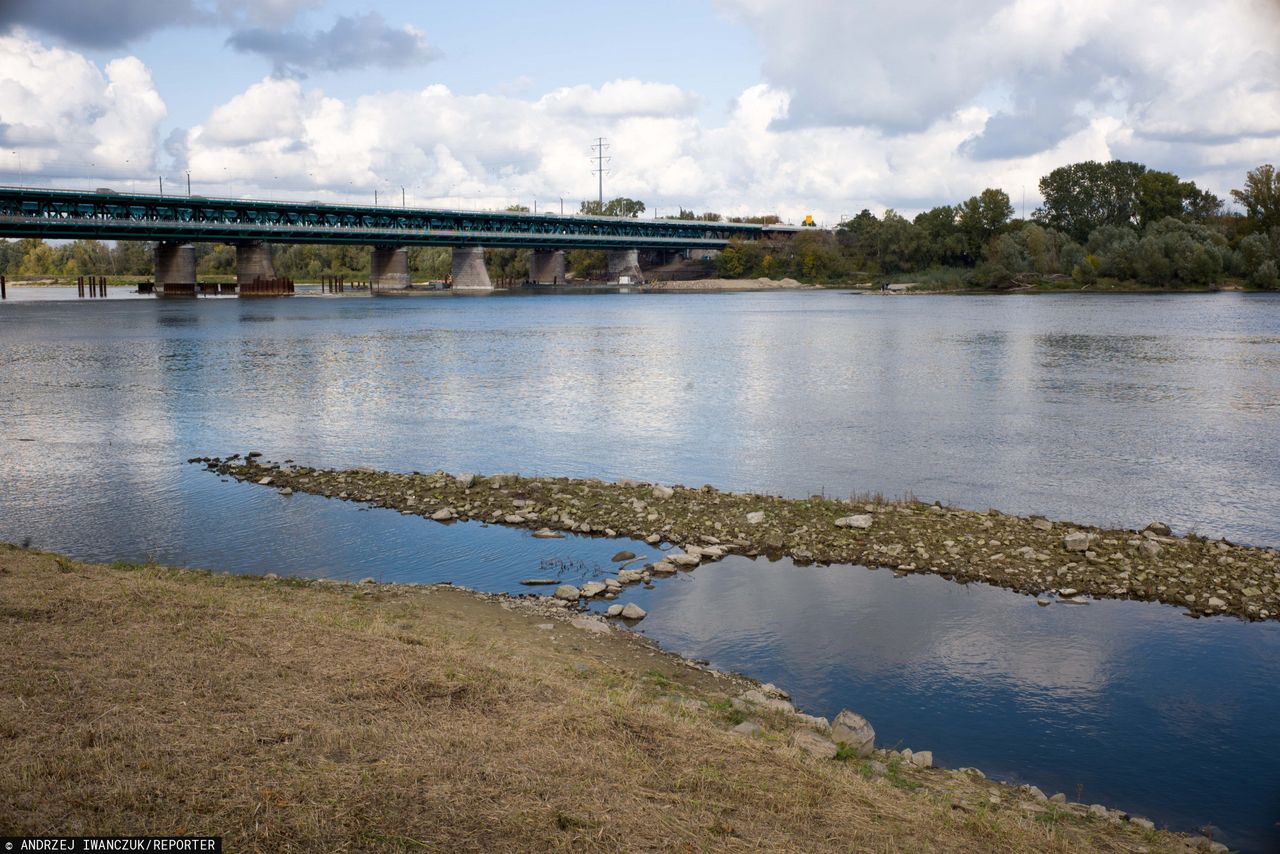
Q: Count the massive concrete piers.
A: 6